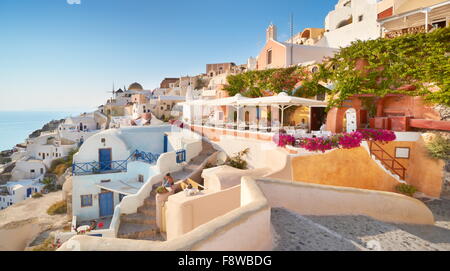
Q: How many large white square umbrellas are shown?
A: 2